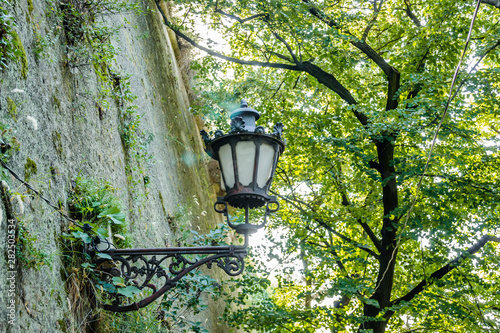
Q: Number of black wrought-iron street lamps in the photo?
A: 1